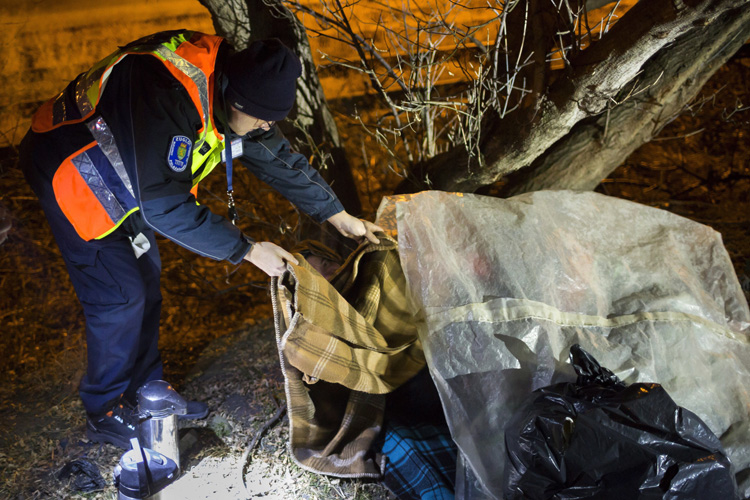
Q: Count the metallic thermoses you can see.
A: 2